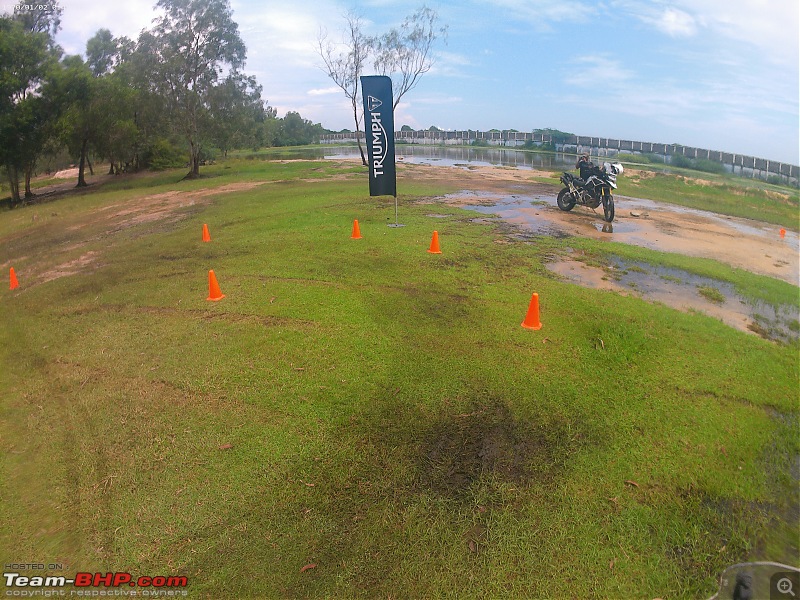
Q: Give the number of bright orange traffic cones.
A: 7